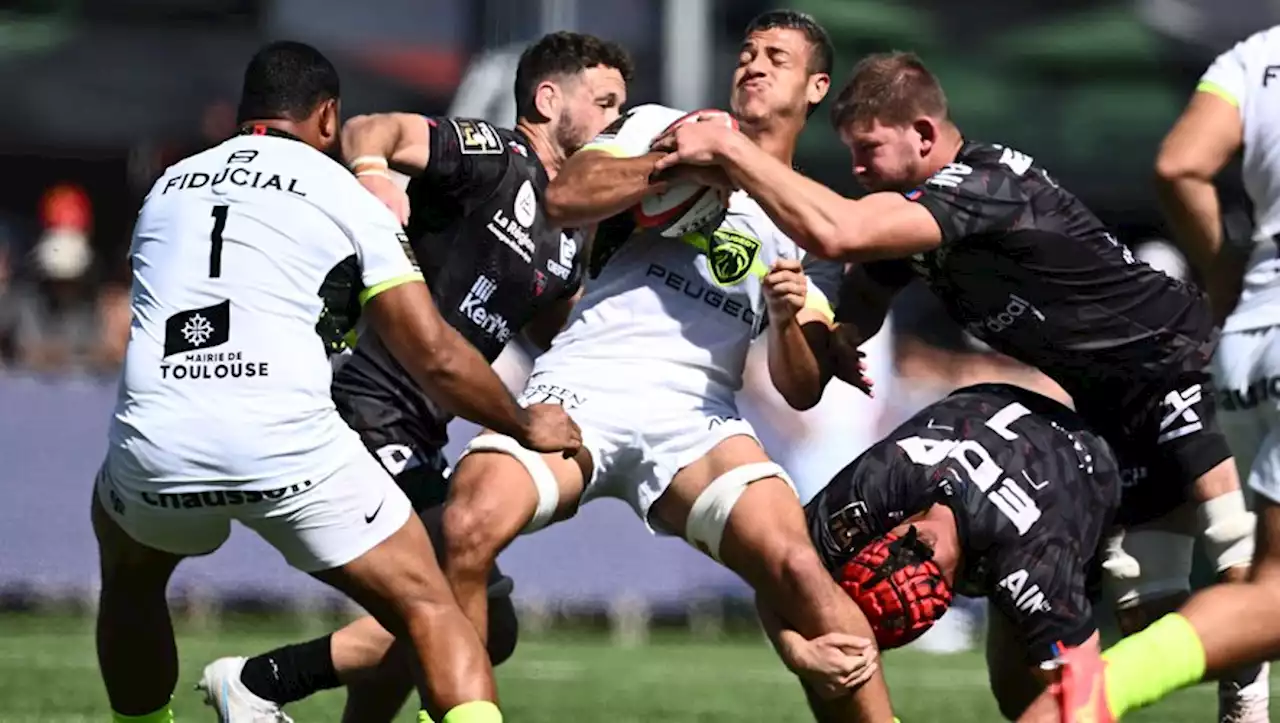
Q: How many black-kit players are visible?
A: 3